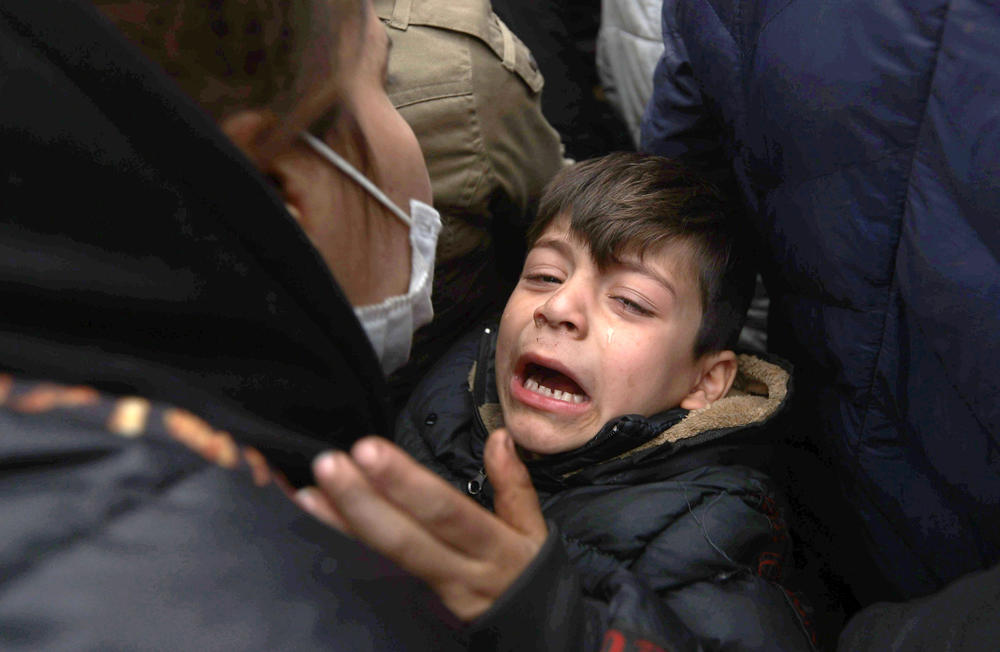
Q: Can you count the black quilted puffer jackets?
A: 1